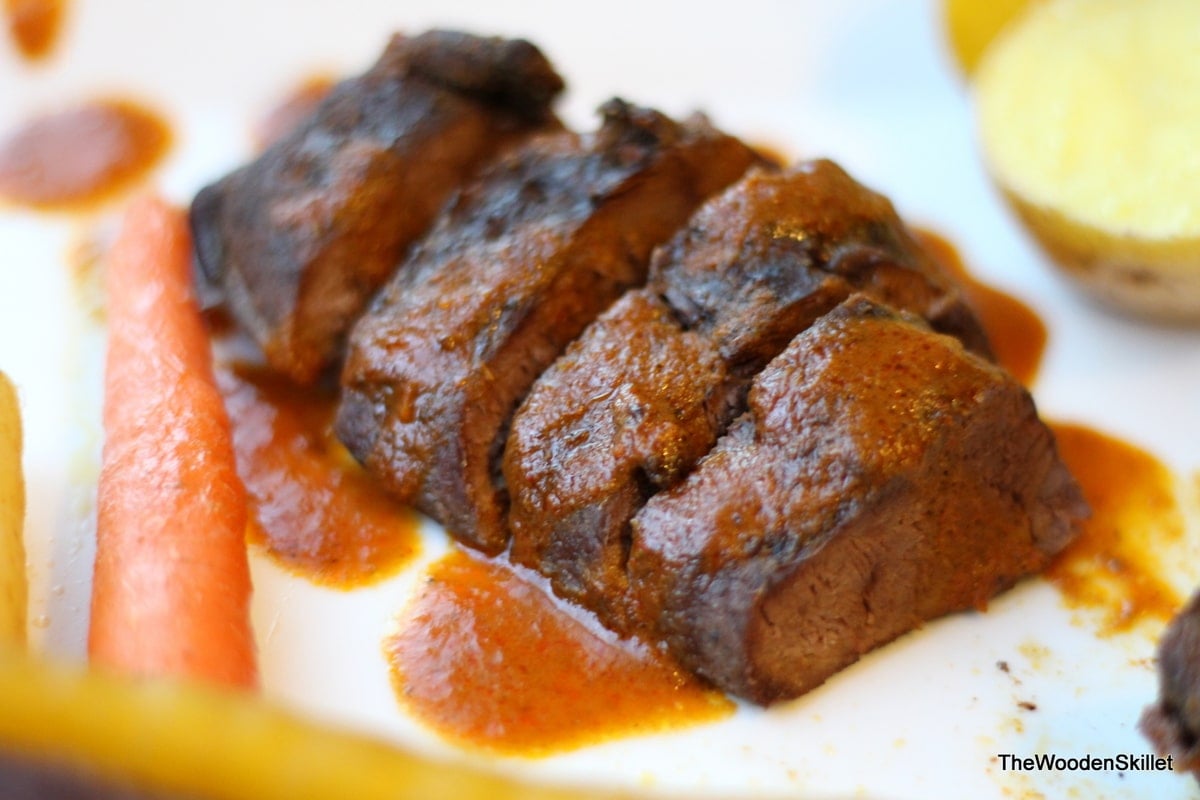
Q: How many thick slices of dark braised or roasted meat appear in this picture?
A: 4